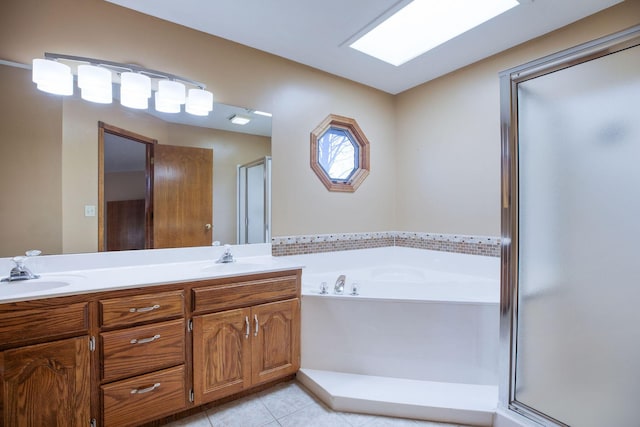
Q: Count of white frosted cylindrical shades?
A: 5